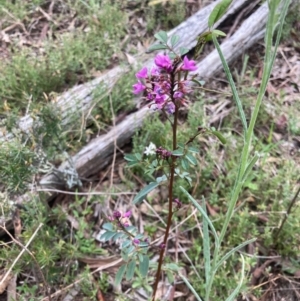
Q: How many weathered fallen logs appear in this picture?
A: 2